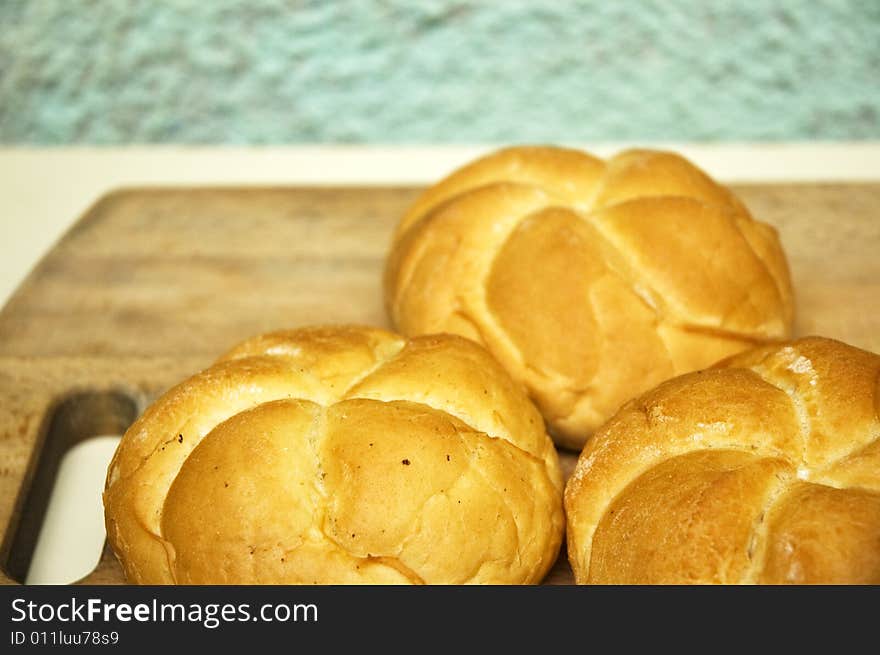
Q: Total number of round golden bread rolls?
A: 3